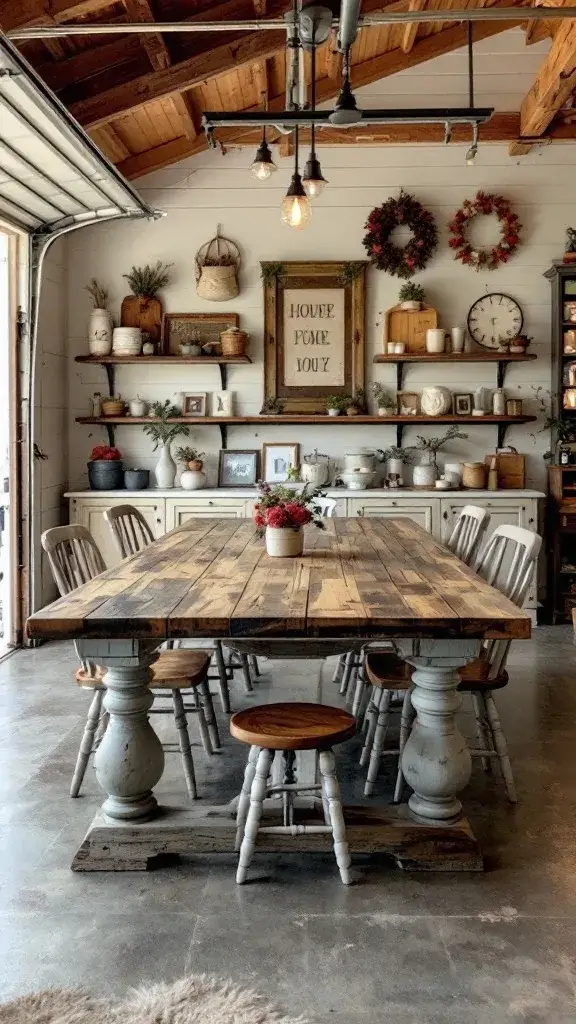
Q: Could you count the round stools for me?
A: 1